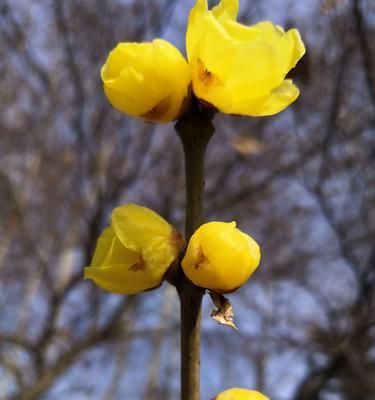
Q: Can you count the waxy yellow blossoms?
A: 5